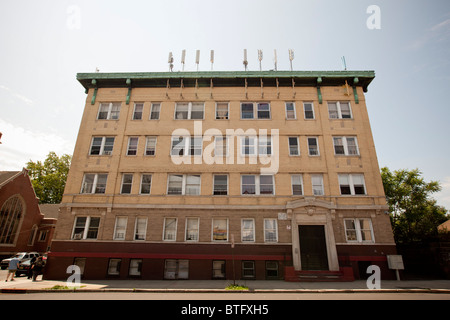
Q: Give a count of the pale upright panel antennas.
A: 8